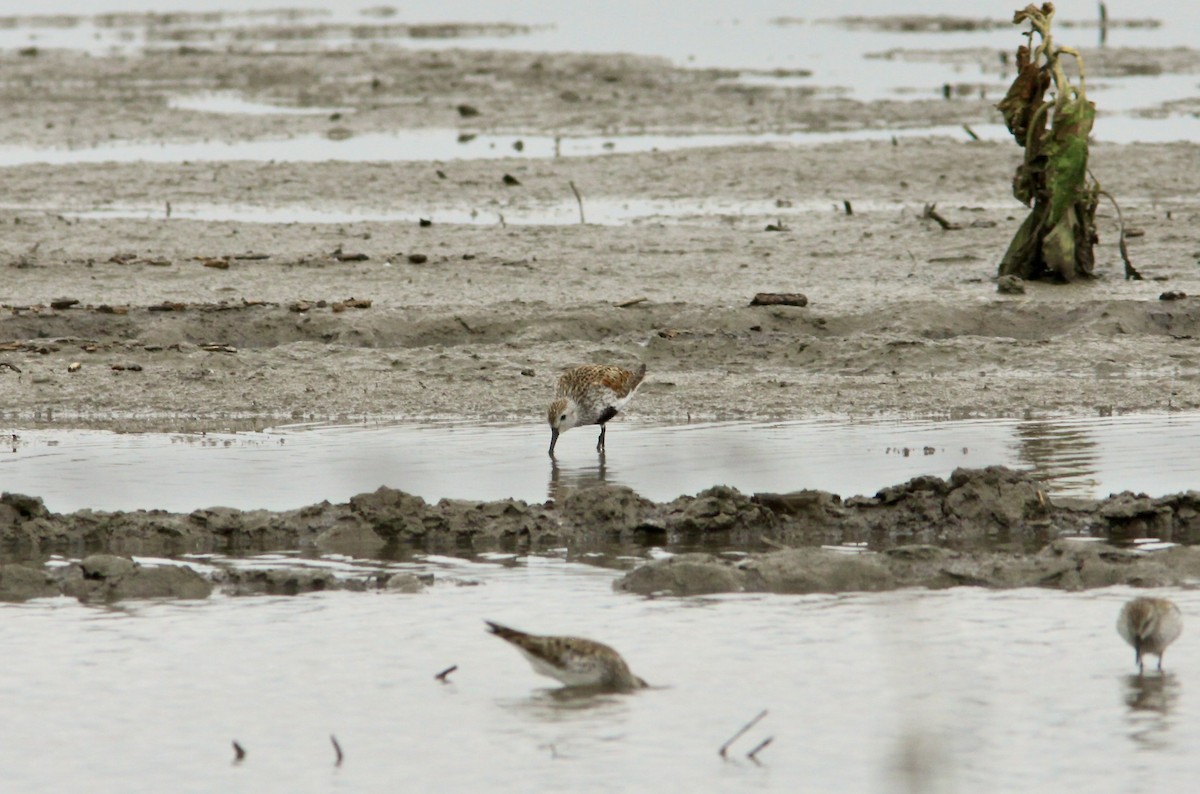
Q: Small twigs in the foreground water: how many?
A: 5